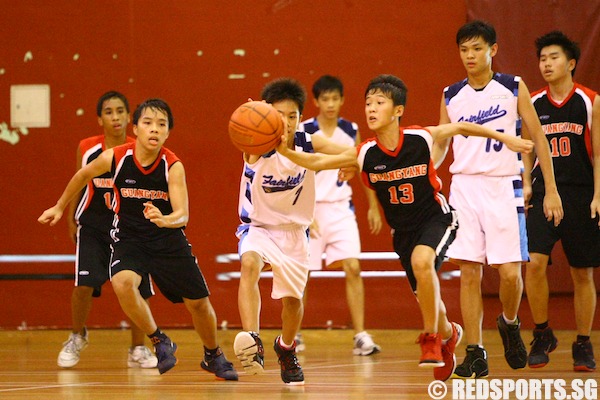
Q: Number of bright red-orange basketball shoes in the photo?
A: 2